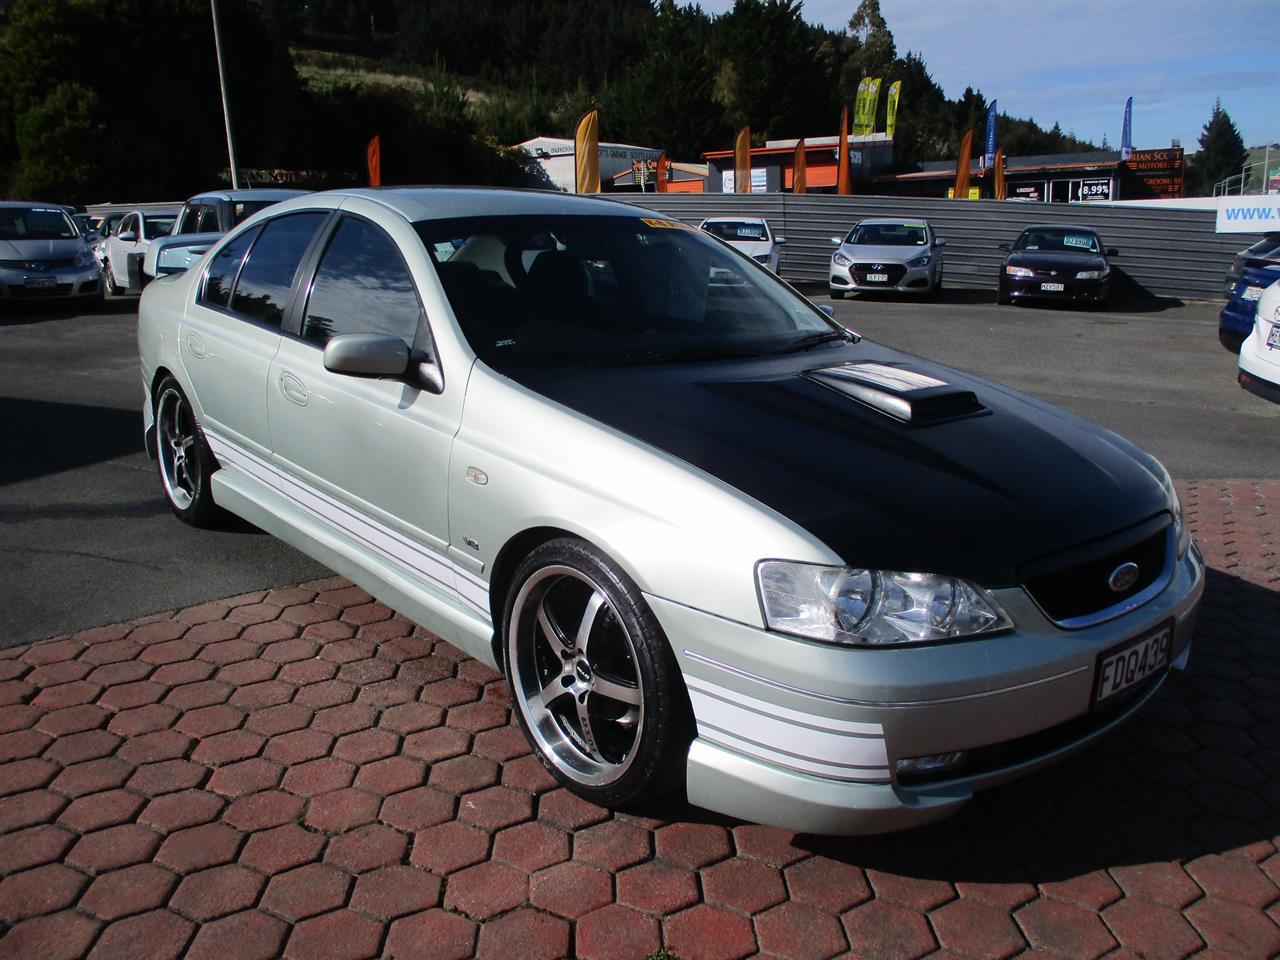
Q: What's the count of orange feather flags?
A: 8